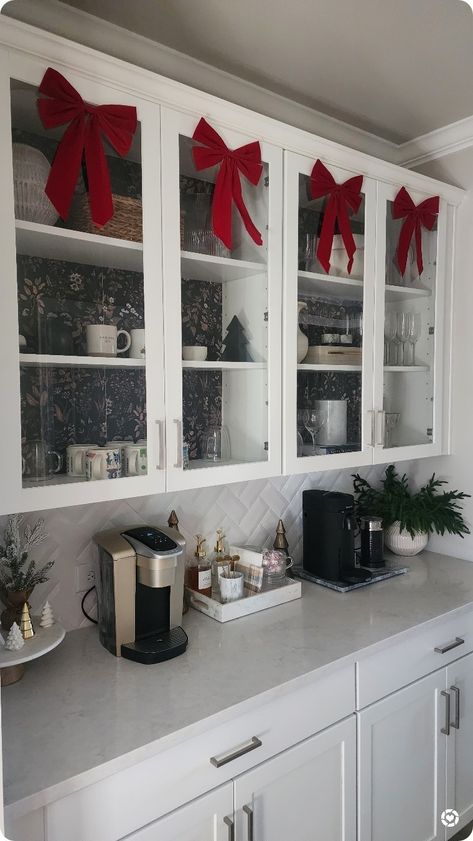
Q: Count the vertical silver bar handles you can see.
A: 8